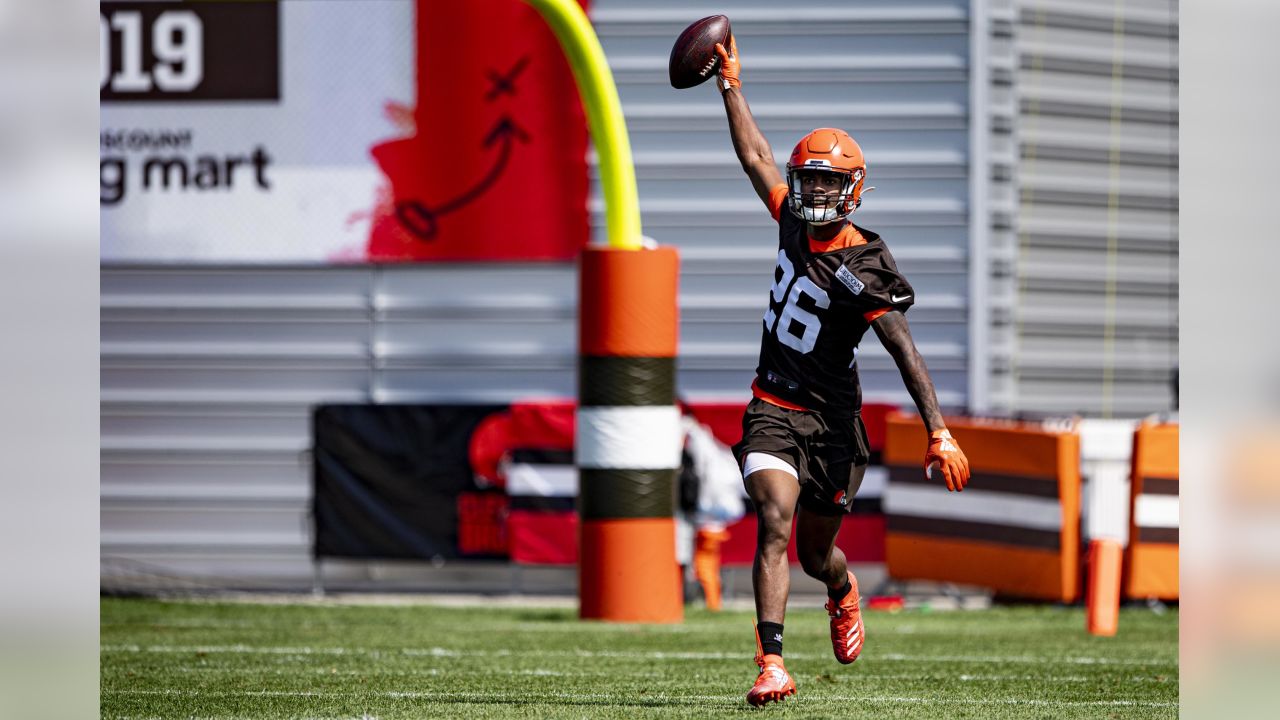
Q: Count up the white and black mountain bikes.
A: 0